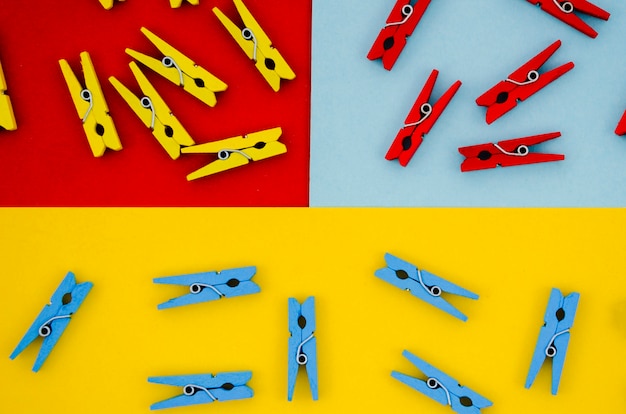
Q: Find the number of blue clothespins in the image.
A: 7